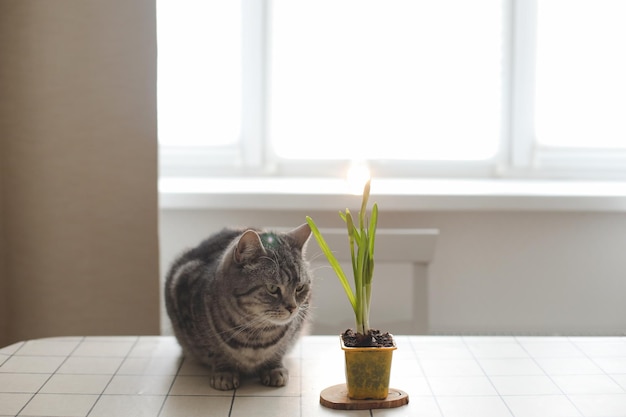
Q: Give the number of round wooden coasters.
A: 1